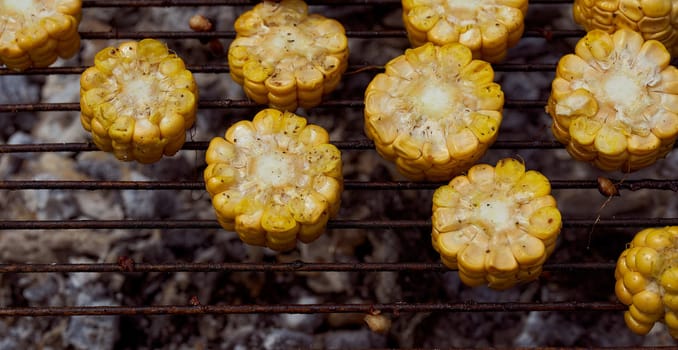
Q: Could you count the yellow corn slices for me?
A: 10